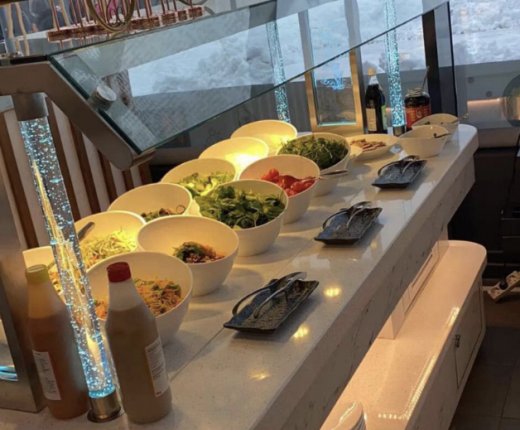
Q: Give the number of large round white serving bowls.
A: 11